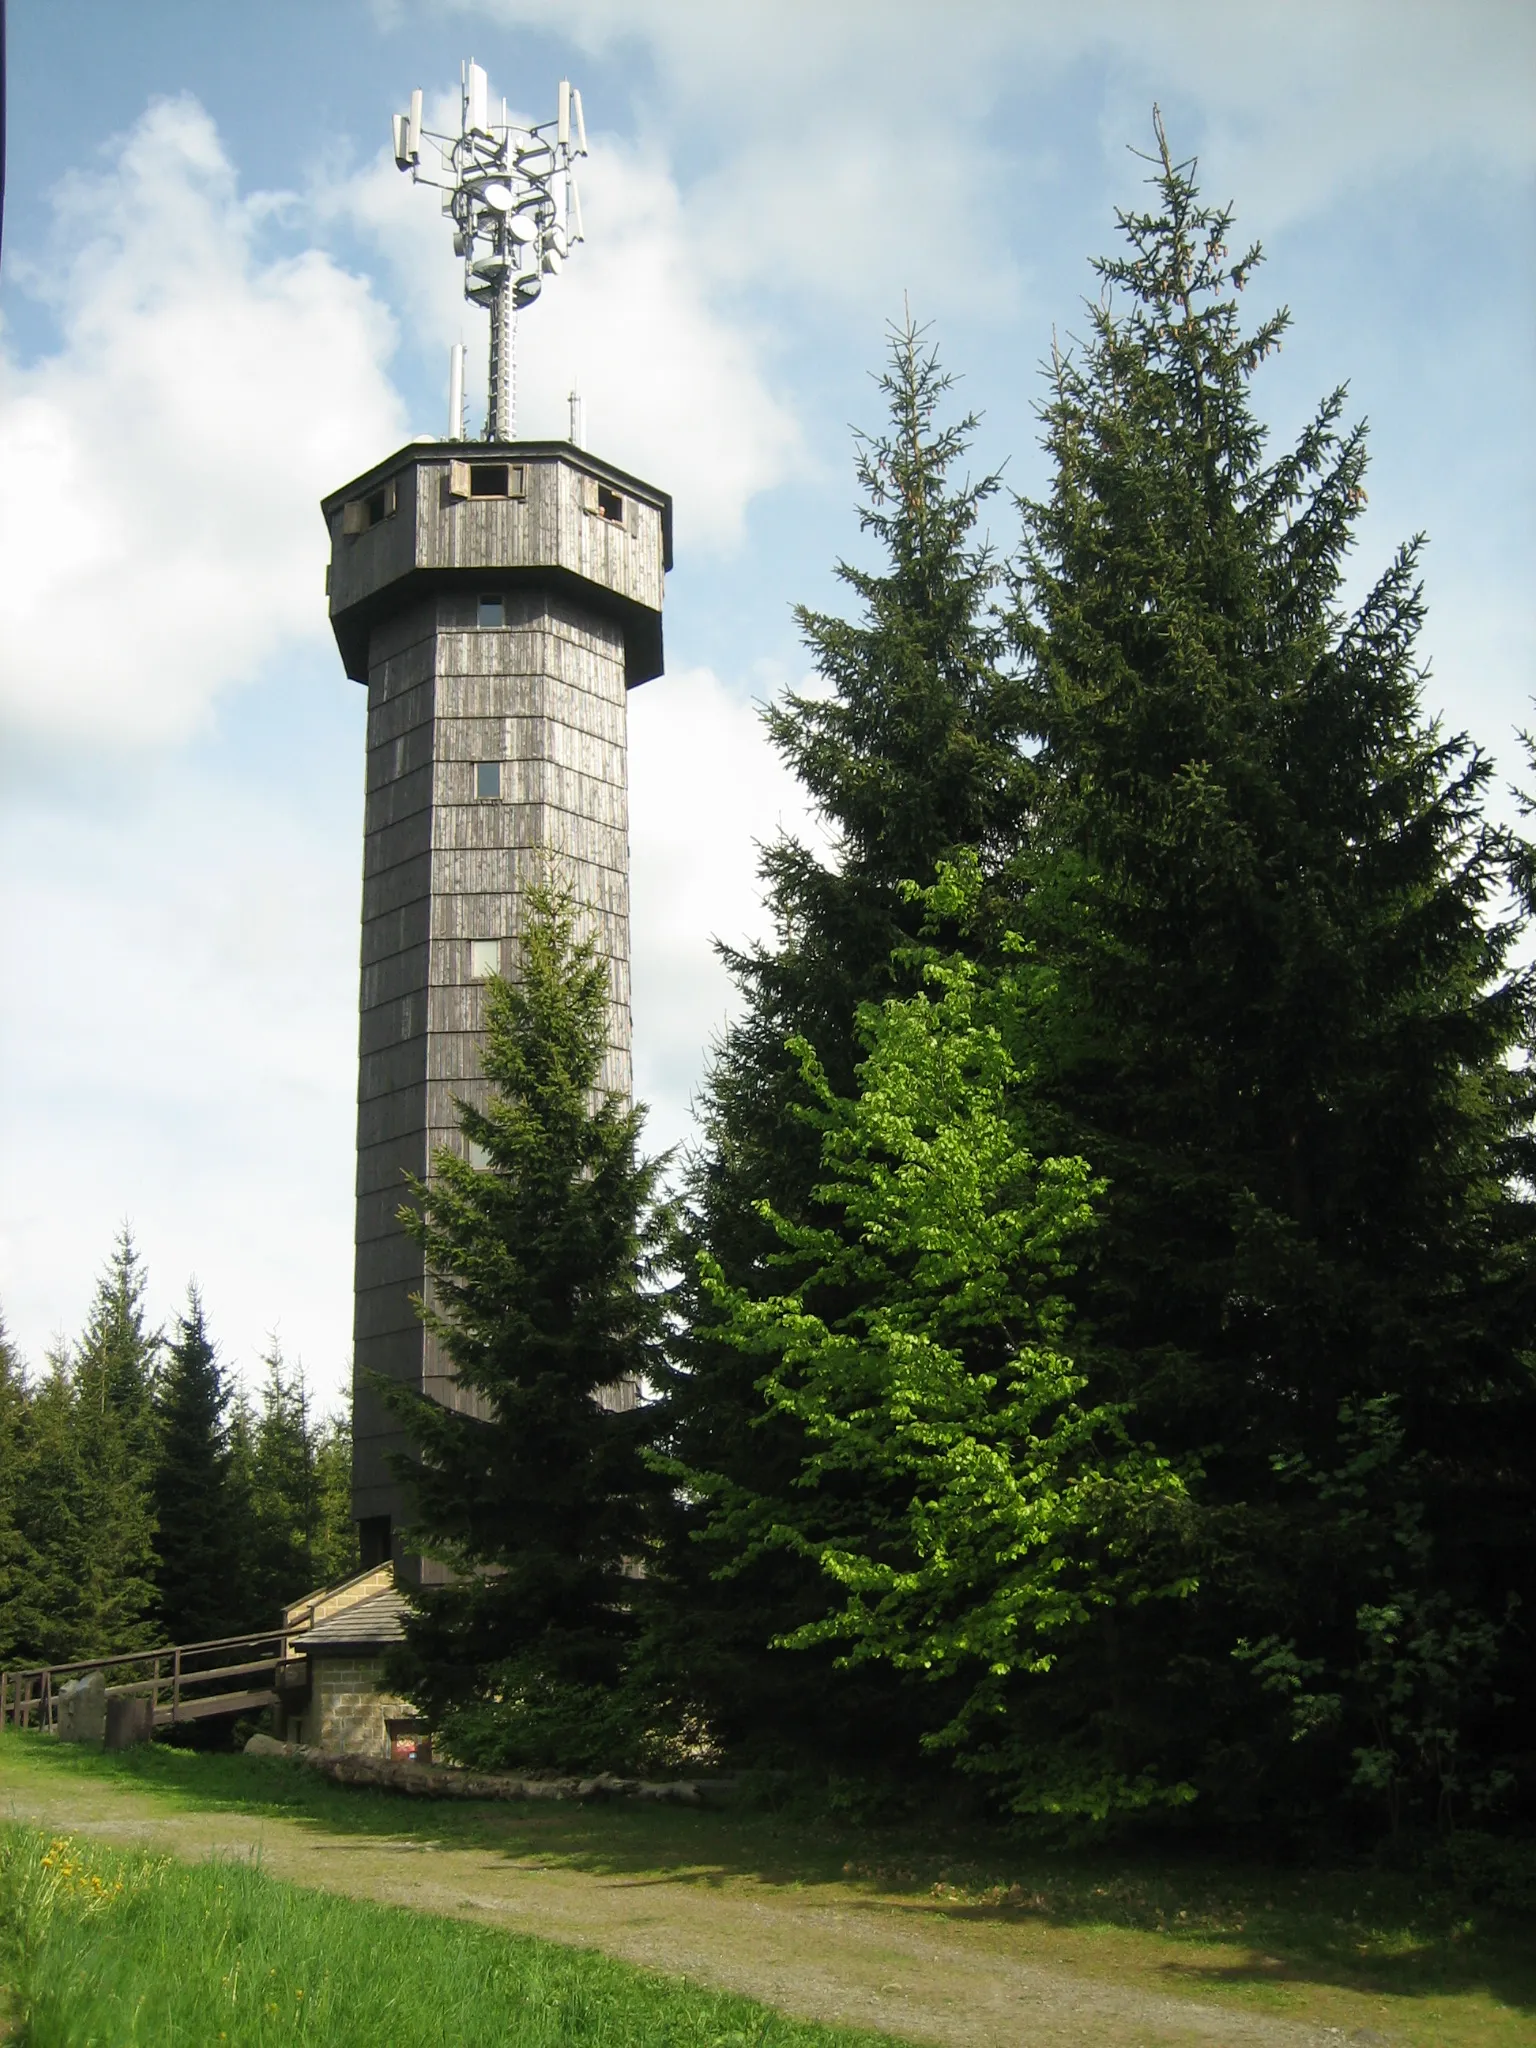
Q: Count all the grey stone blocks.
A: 1